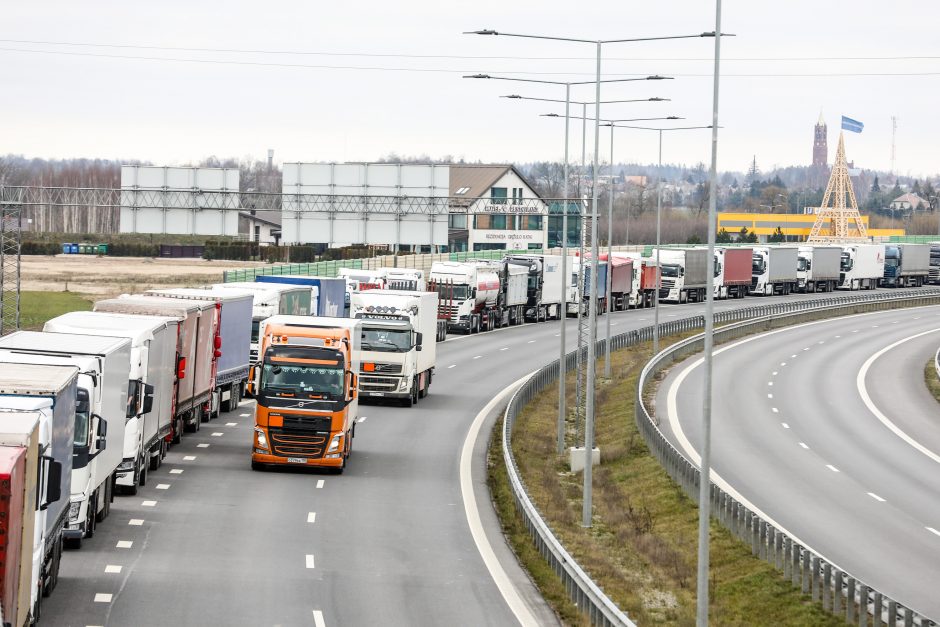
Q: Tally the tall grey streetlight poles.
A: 6